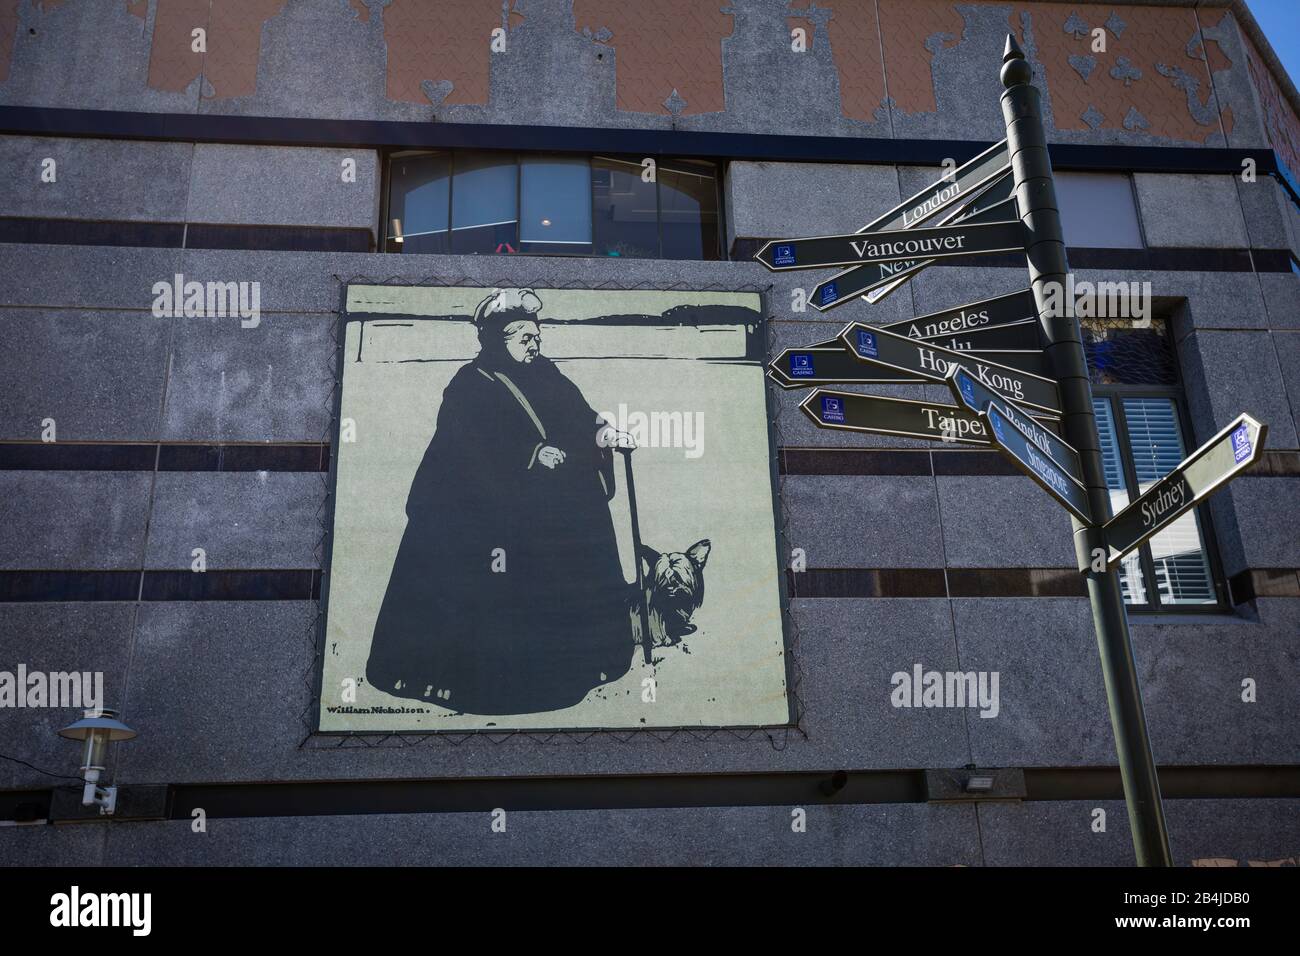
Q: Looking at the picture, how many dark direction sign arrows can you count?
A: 12